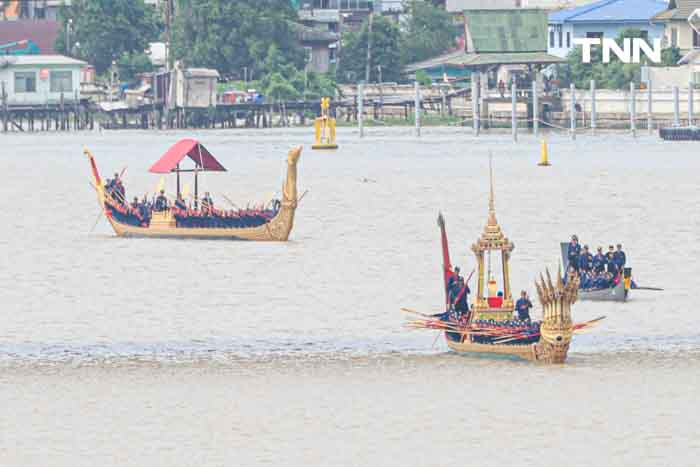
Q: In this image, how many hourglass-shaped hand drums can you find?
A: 0